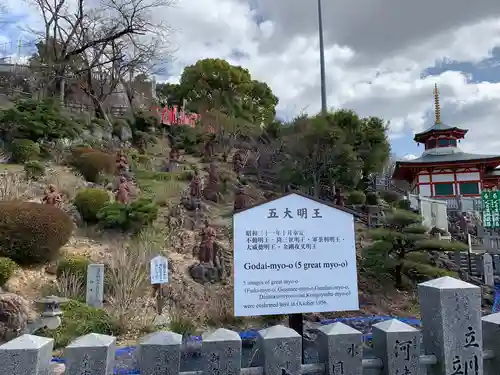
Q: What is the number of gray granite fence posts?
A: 9